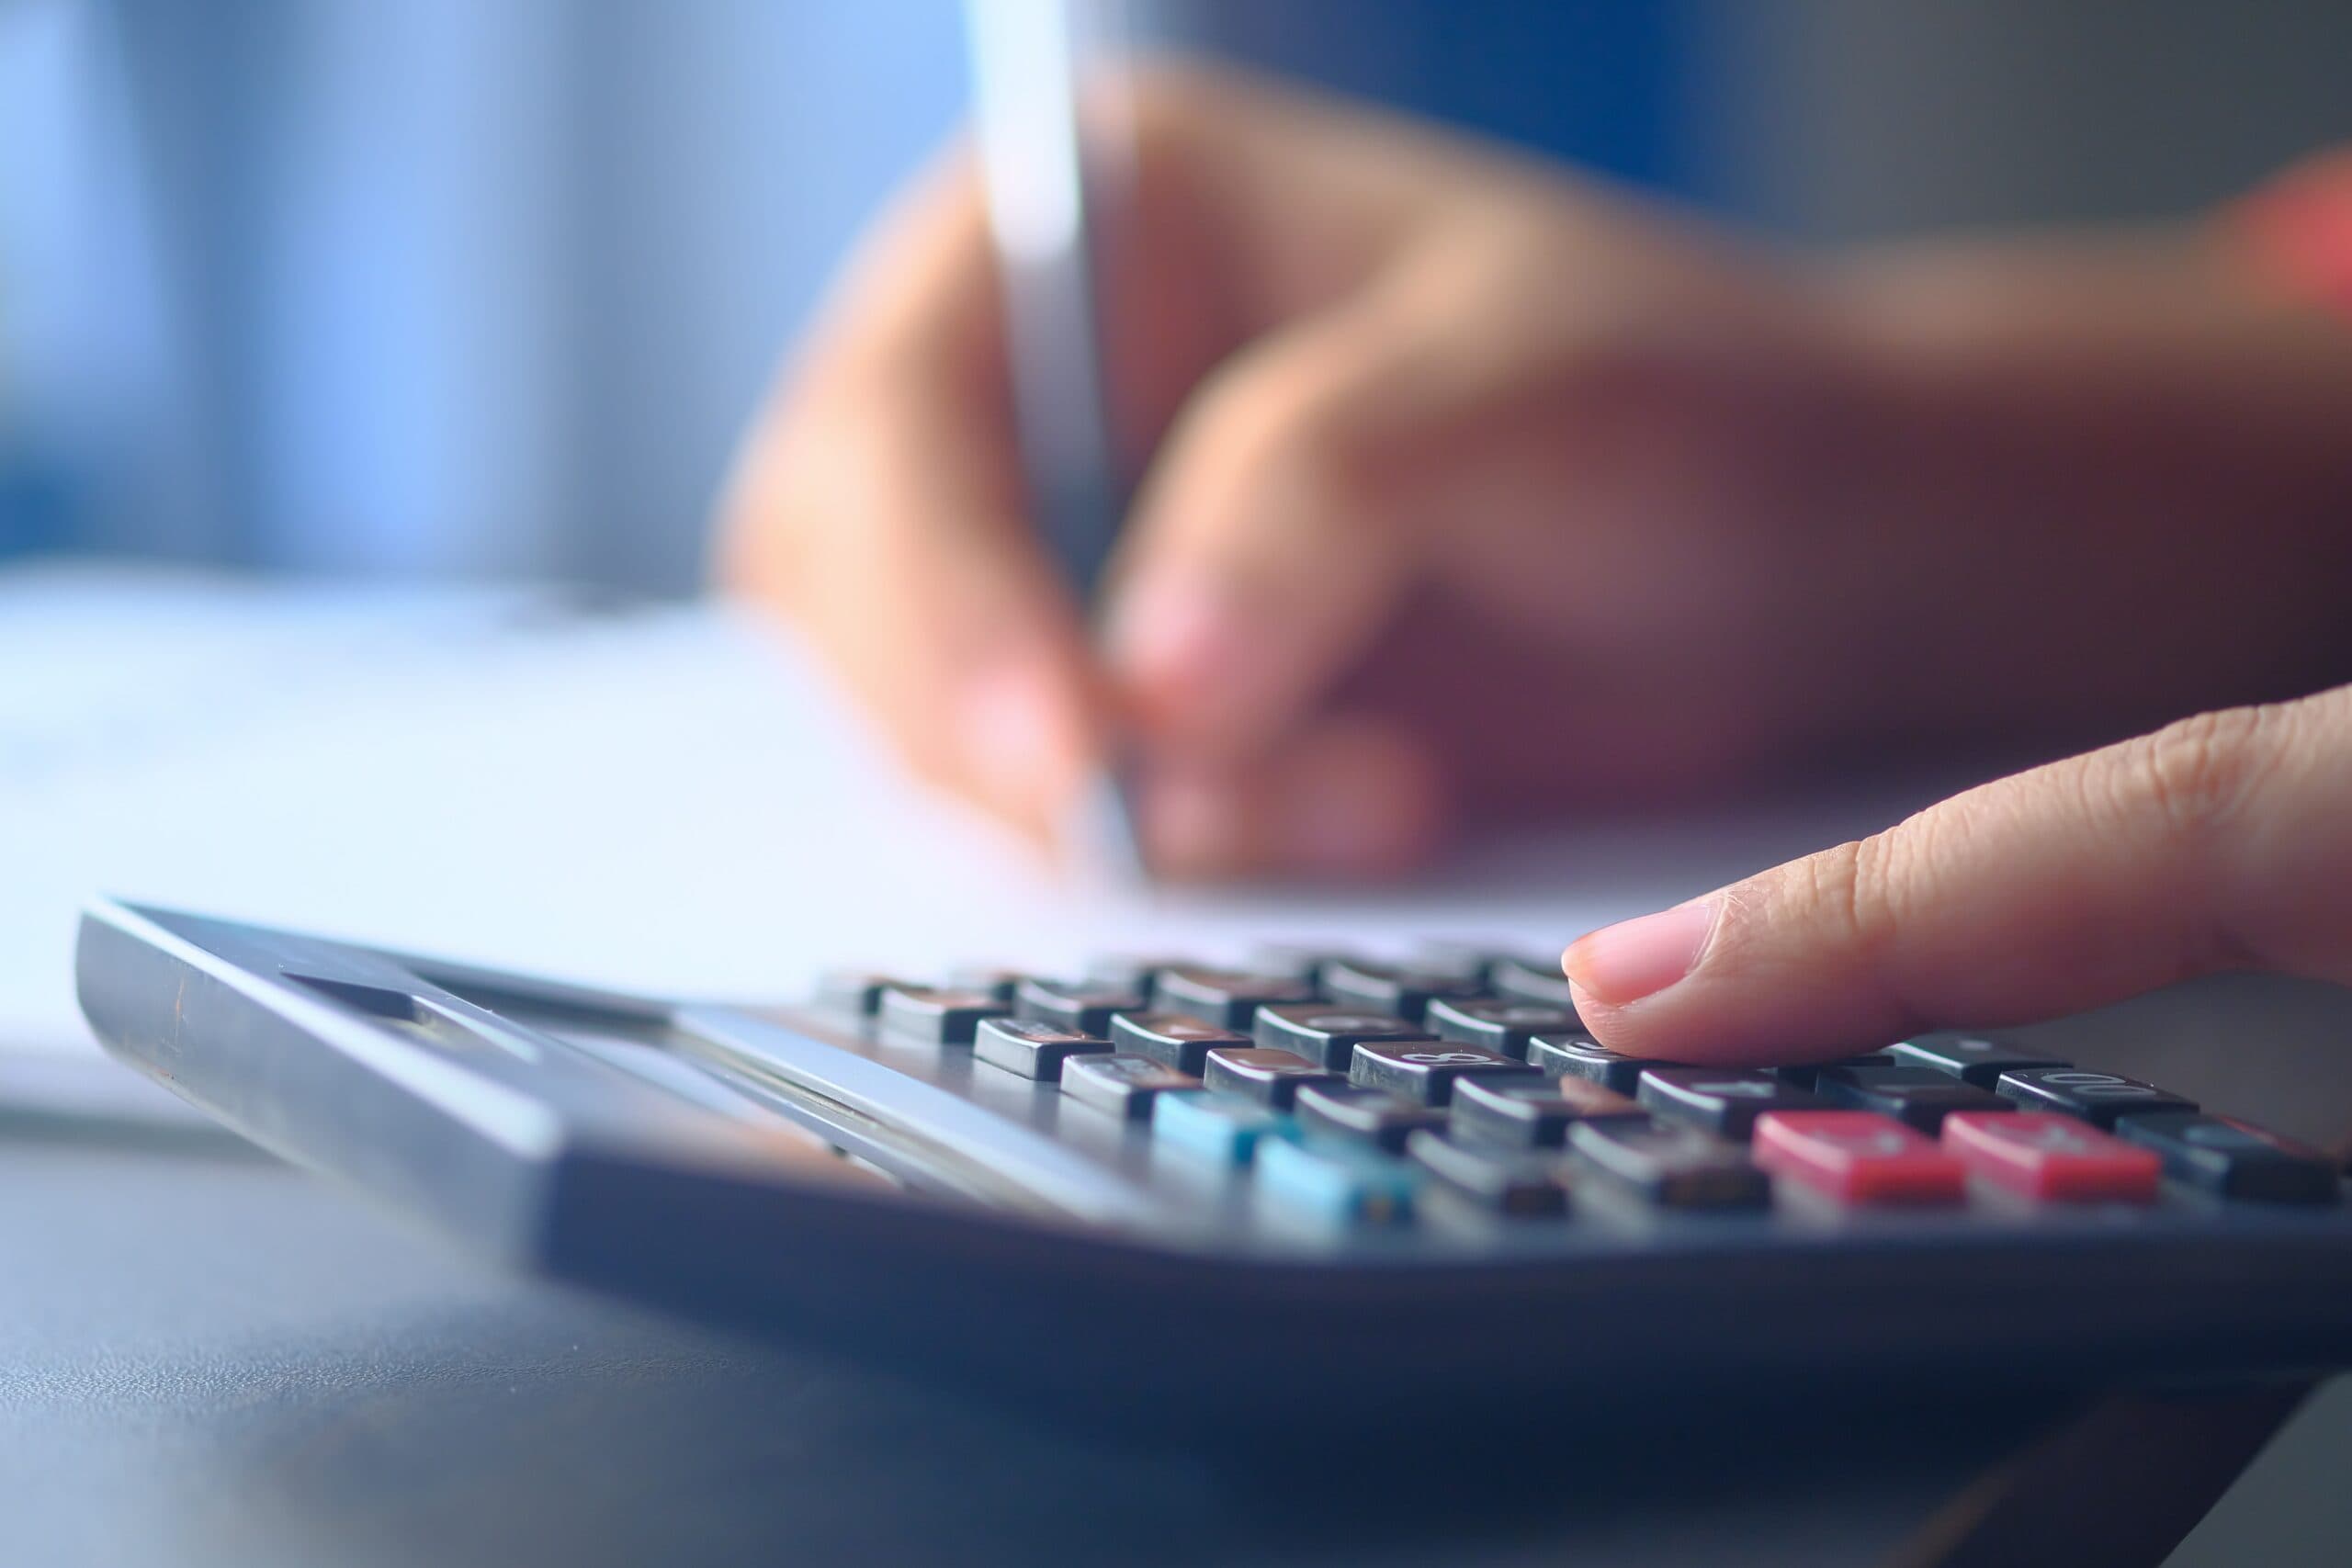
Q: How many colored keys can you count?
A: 4